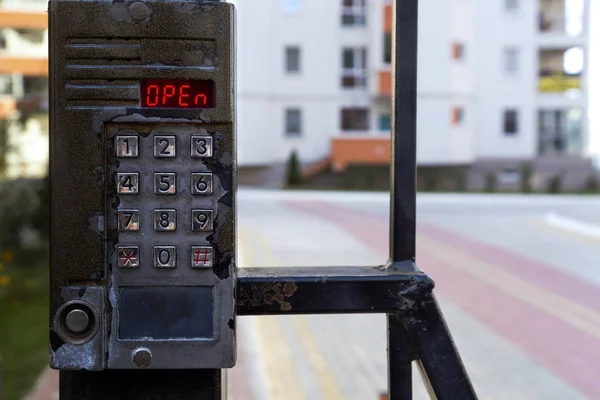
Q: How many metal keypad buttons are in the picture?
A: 12